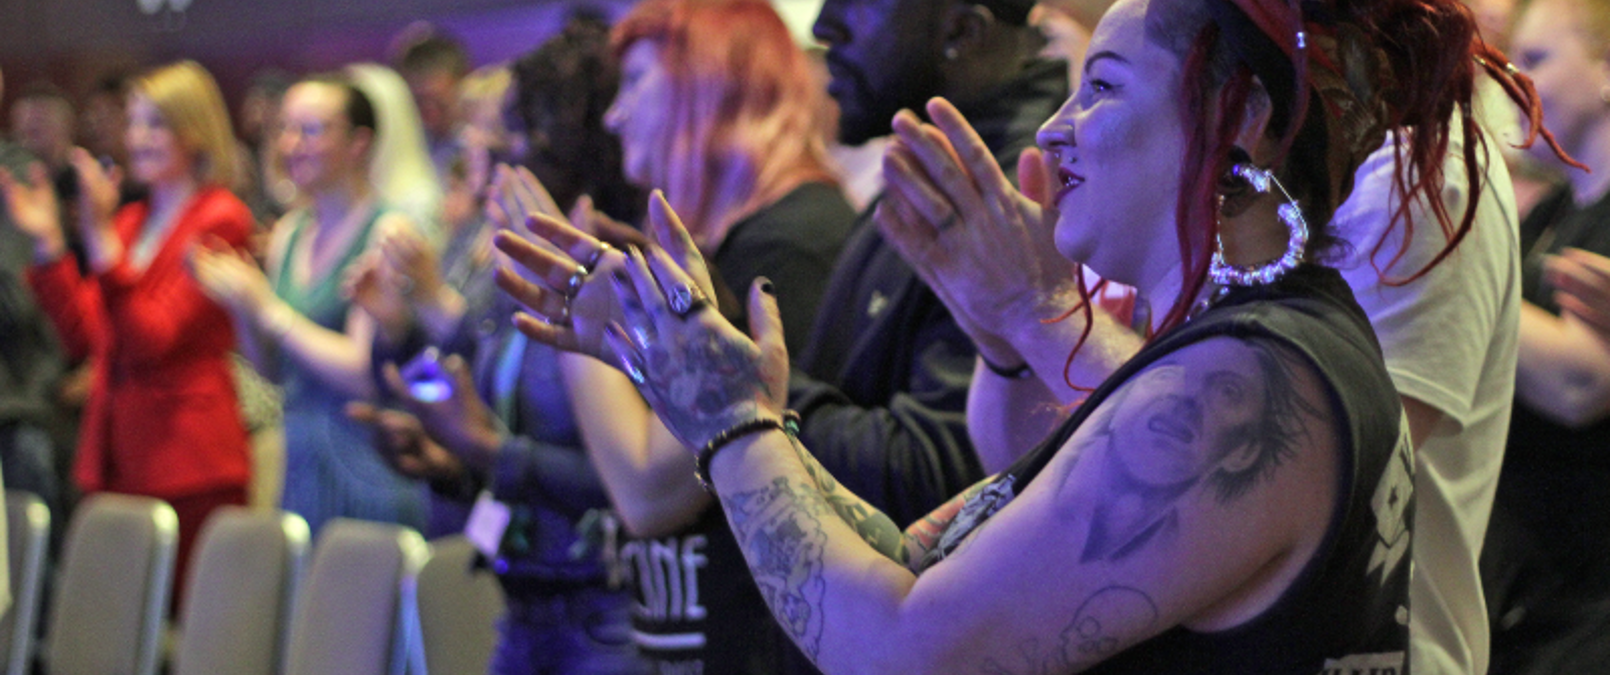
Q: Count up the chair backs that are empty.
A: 5